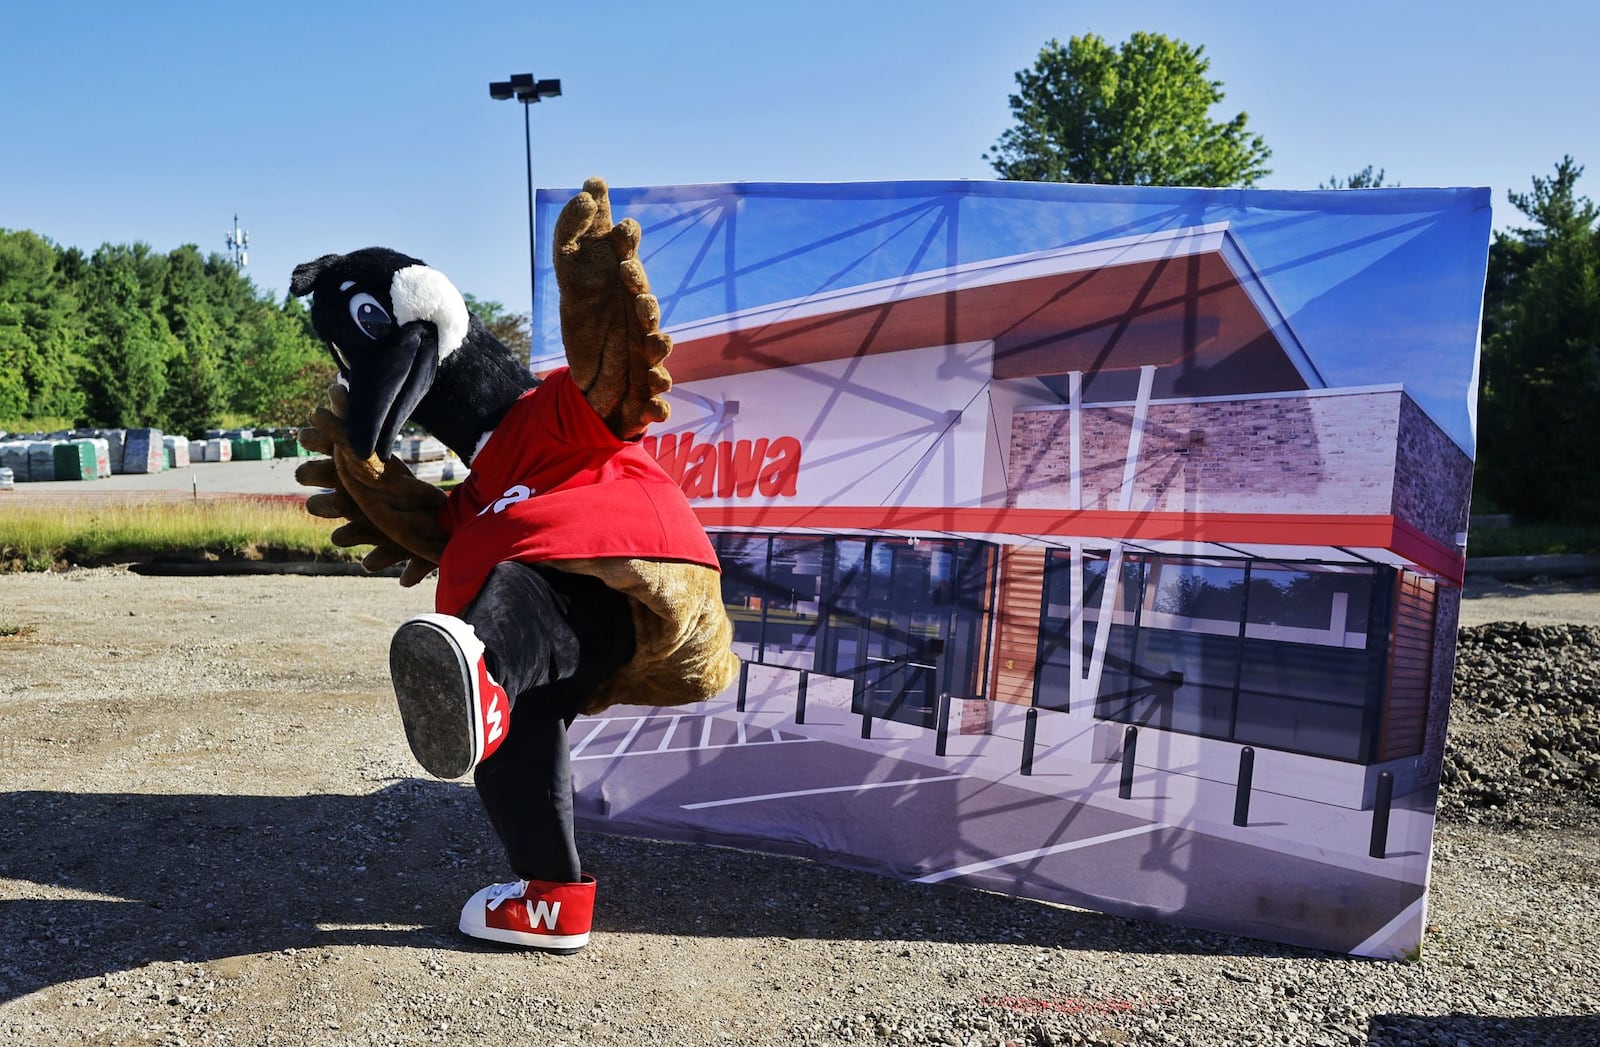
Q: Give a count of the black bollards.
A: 8